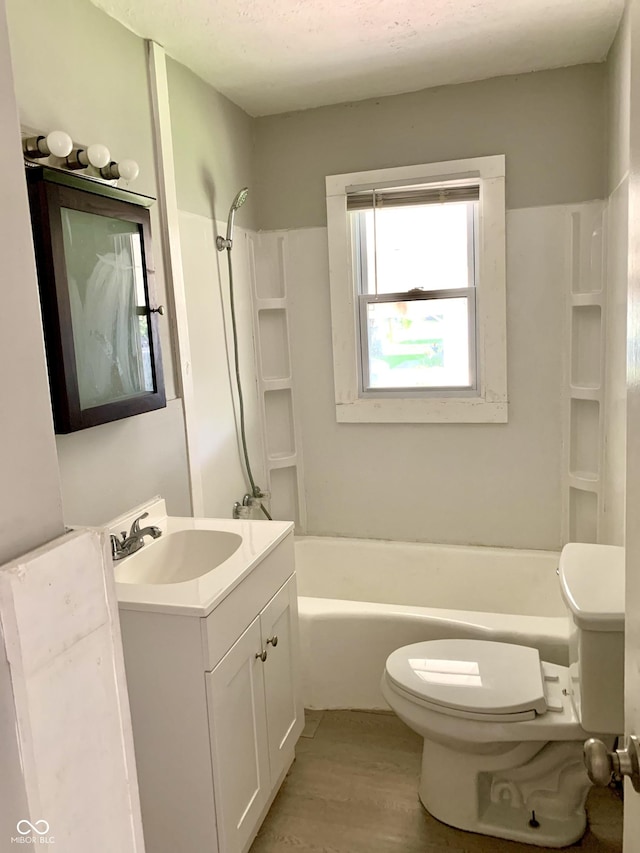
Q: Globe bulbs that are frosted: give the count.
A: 3